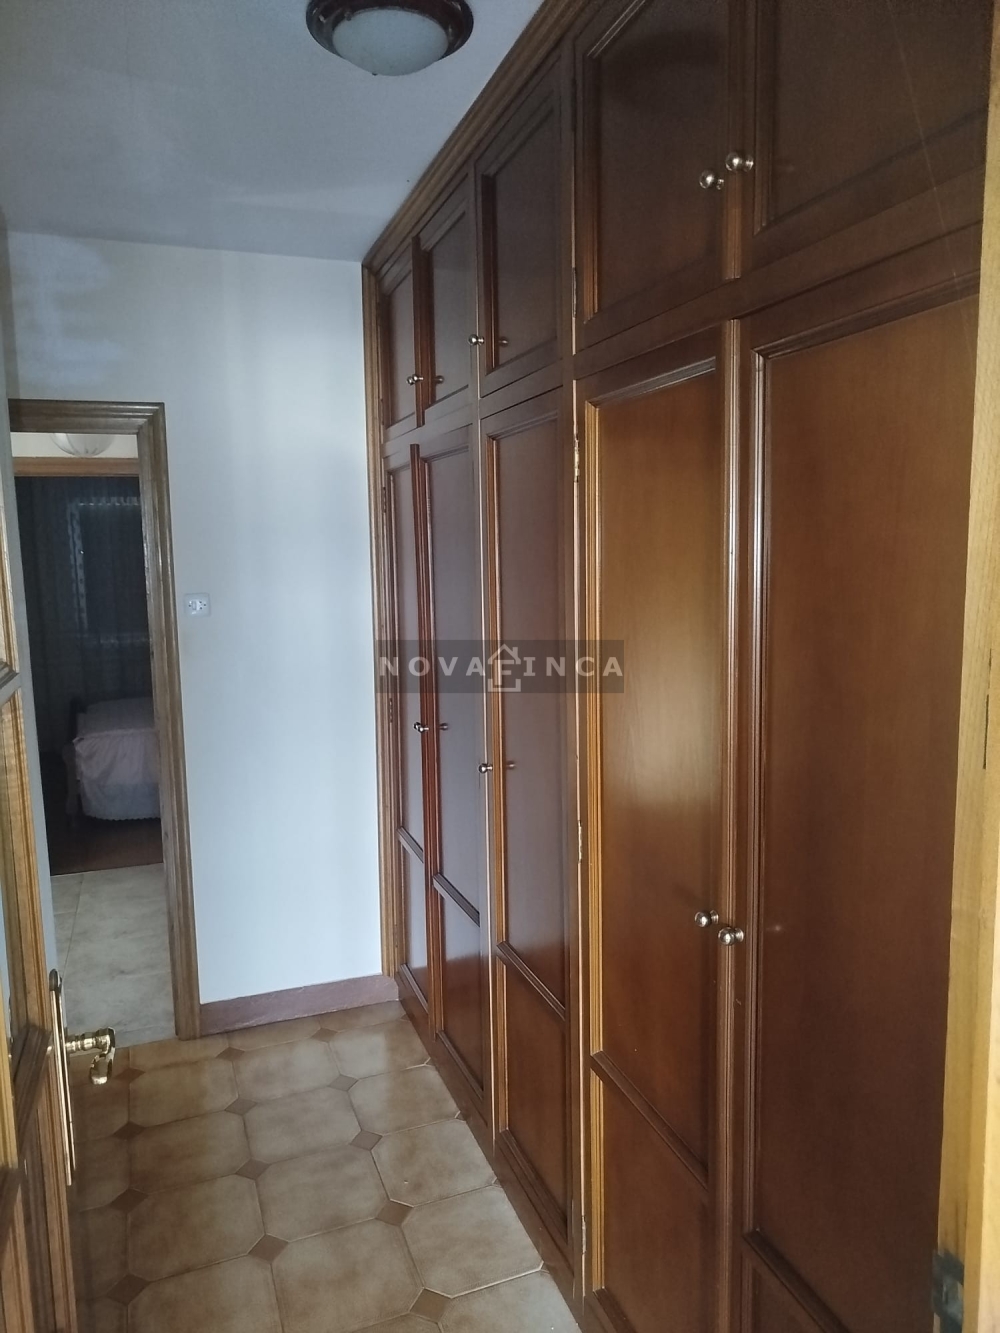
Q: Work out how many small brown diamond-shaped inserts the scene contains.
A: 13